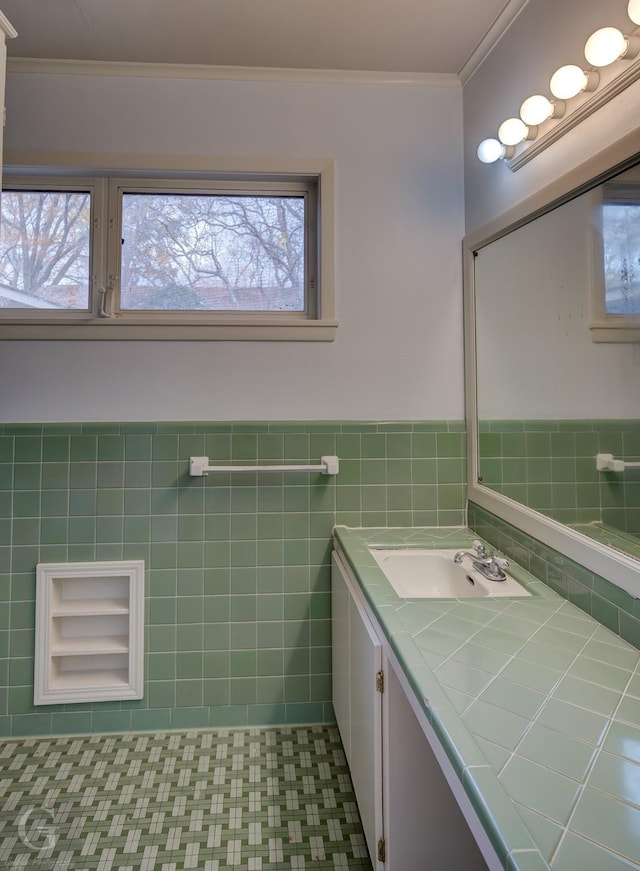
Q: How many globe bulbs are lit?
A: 6